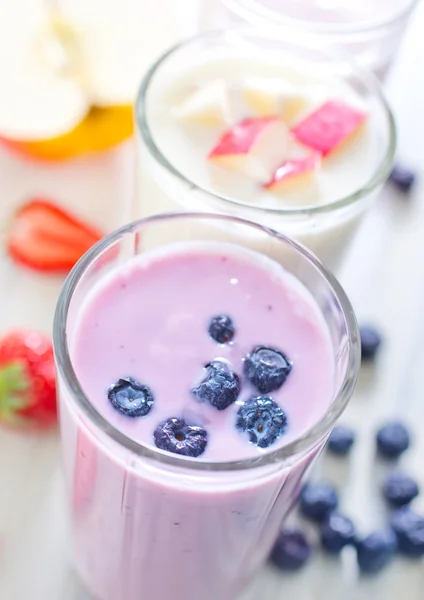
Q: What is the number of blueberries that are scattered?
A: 10